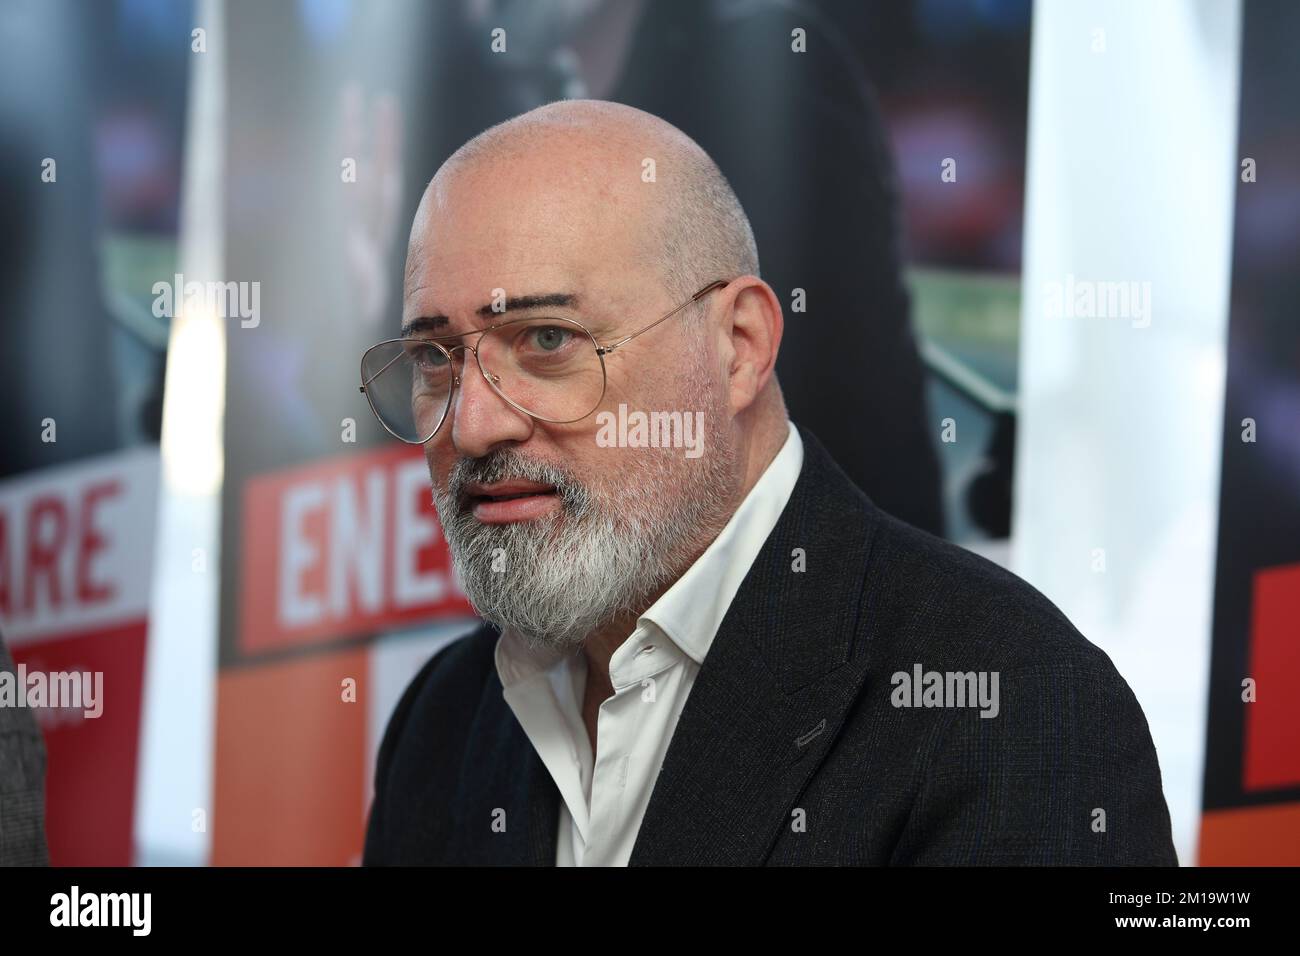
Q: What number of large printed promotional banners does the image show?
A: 3